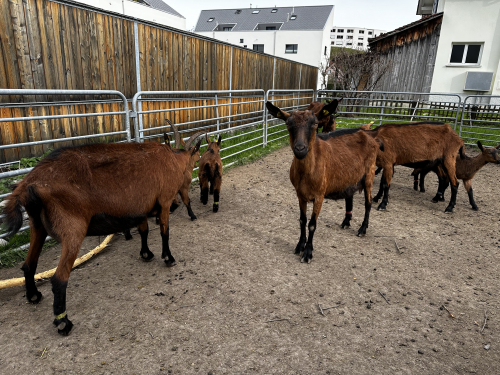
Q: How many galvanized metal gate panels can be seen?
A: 5